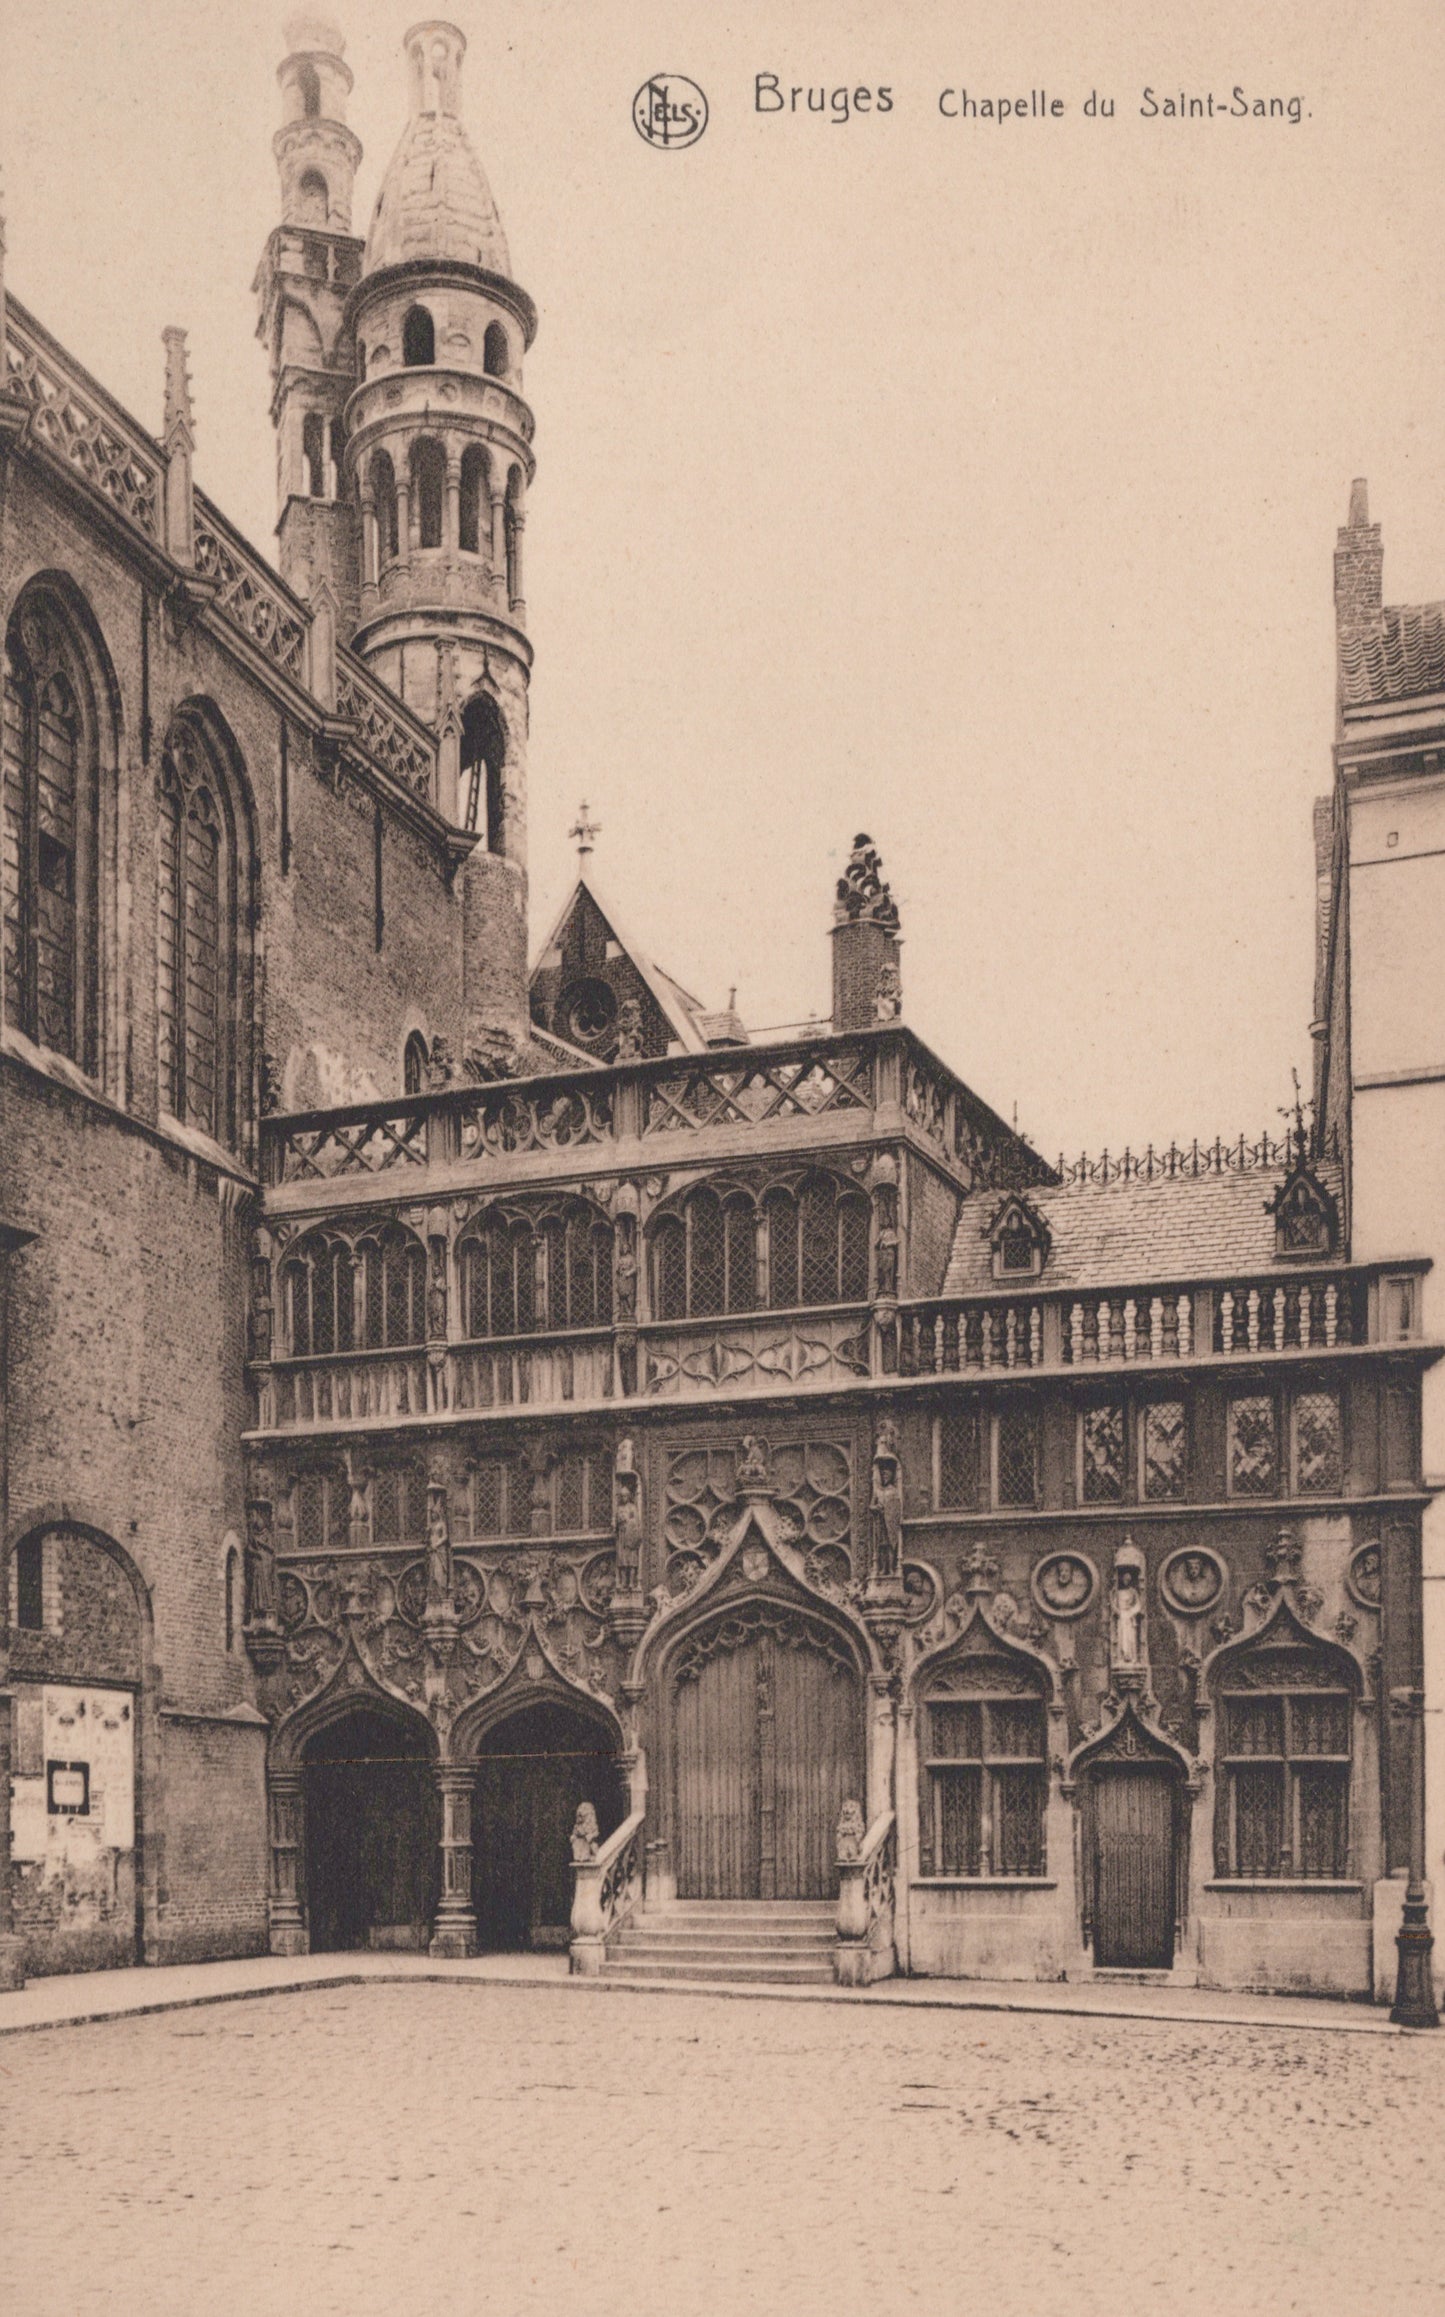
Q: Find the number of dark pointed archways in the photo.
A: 2